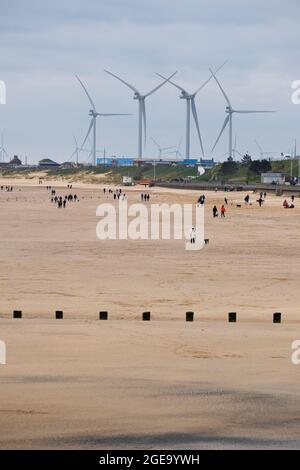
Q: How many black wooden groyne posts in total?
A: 7